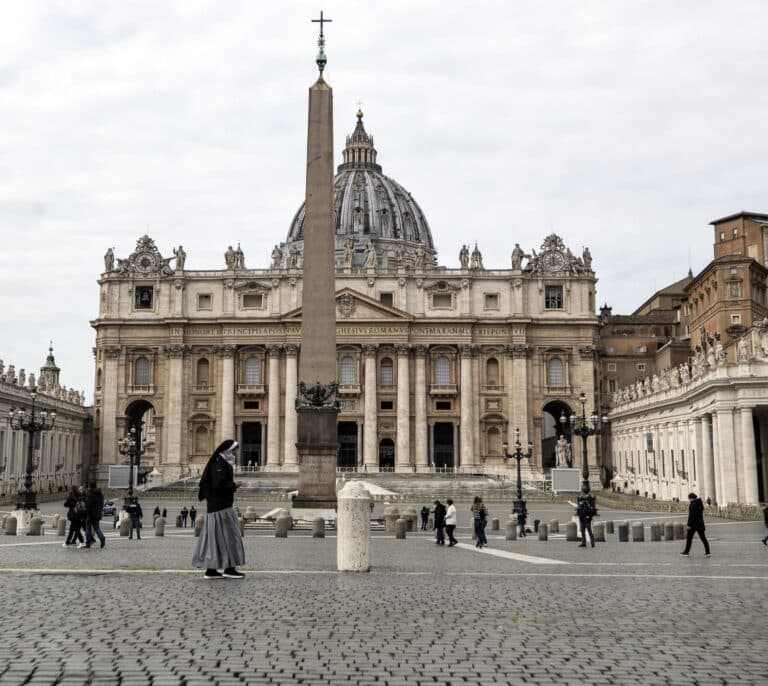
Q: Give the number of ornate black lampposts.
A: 4